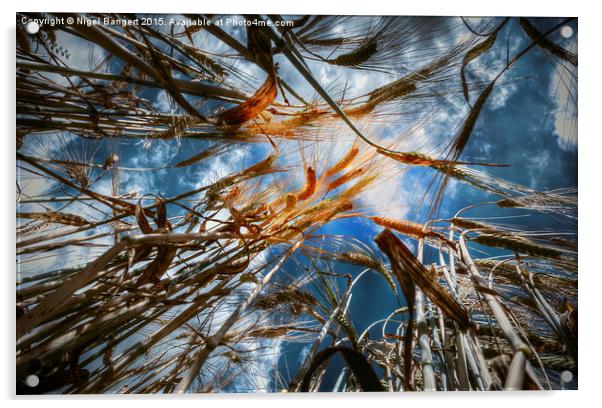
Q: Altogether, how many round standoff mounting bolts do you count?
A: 4